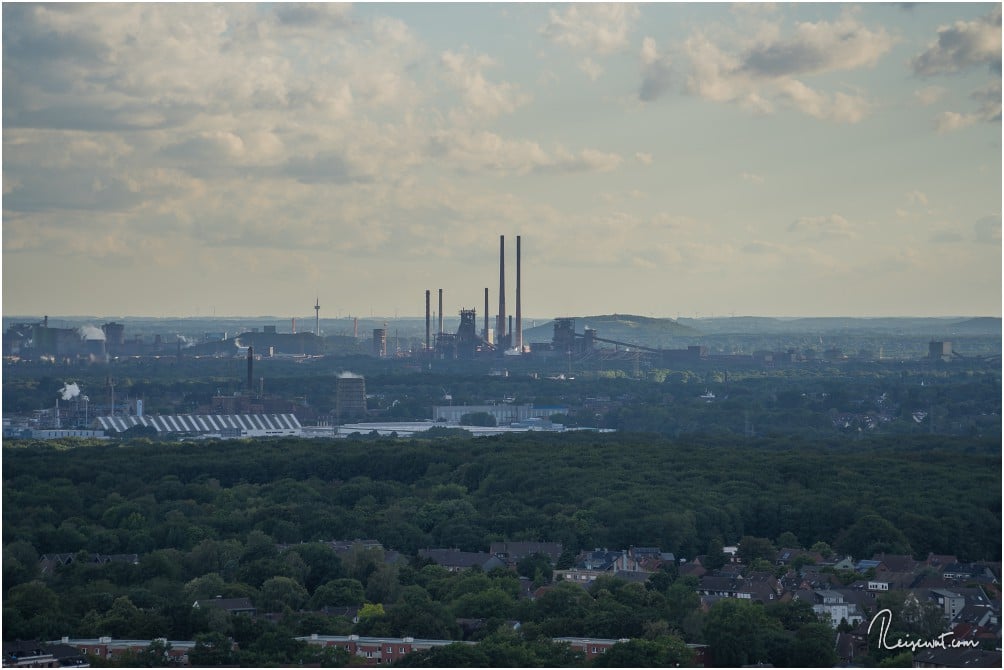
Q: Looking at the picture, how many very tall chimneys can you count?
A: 2